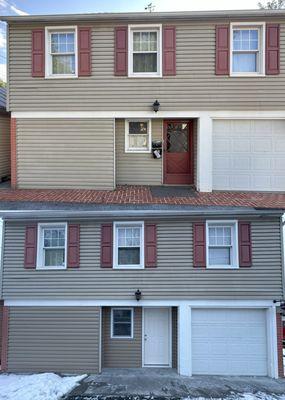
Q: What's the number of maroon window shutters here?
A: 12